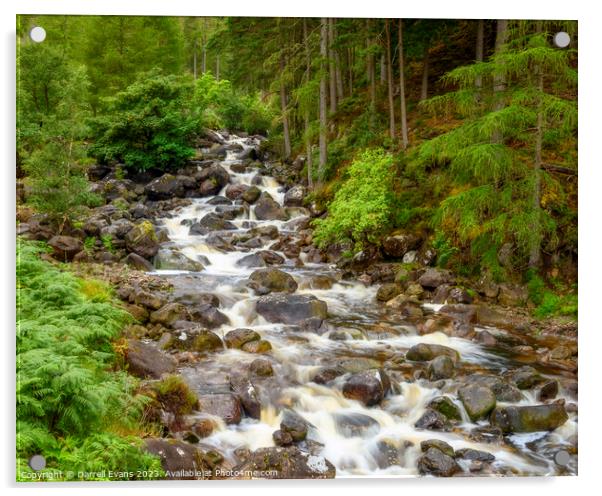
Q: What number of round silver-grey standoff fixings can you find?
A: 4